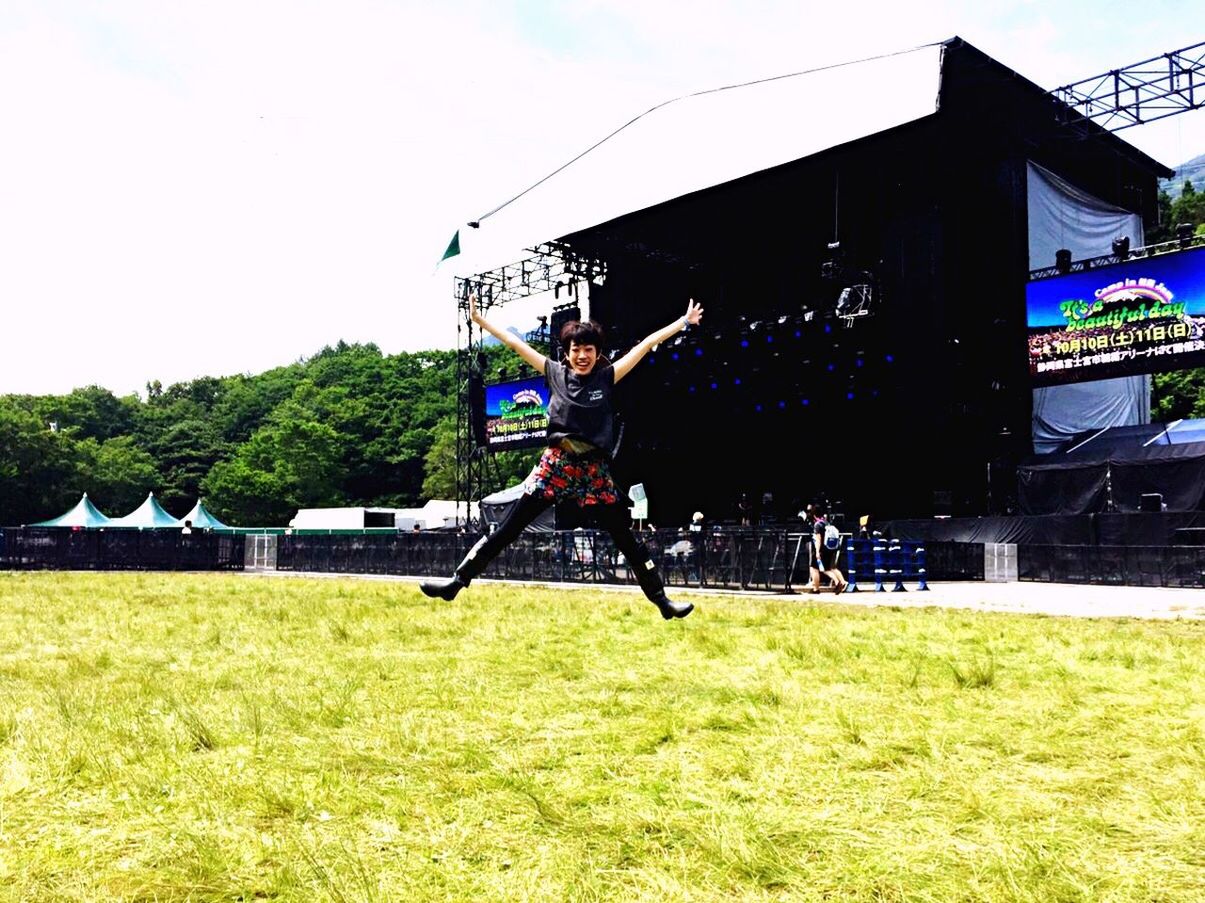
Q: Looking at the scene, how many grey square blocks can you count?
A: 2